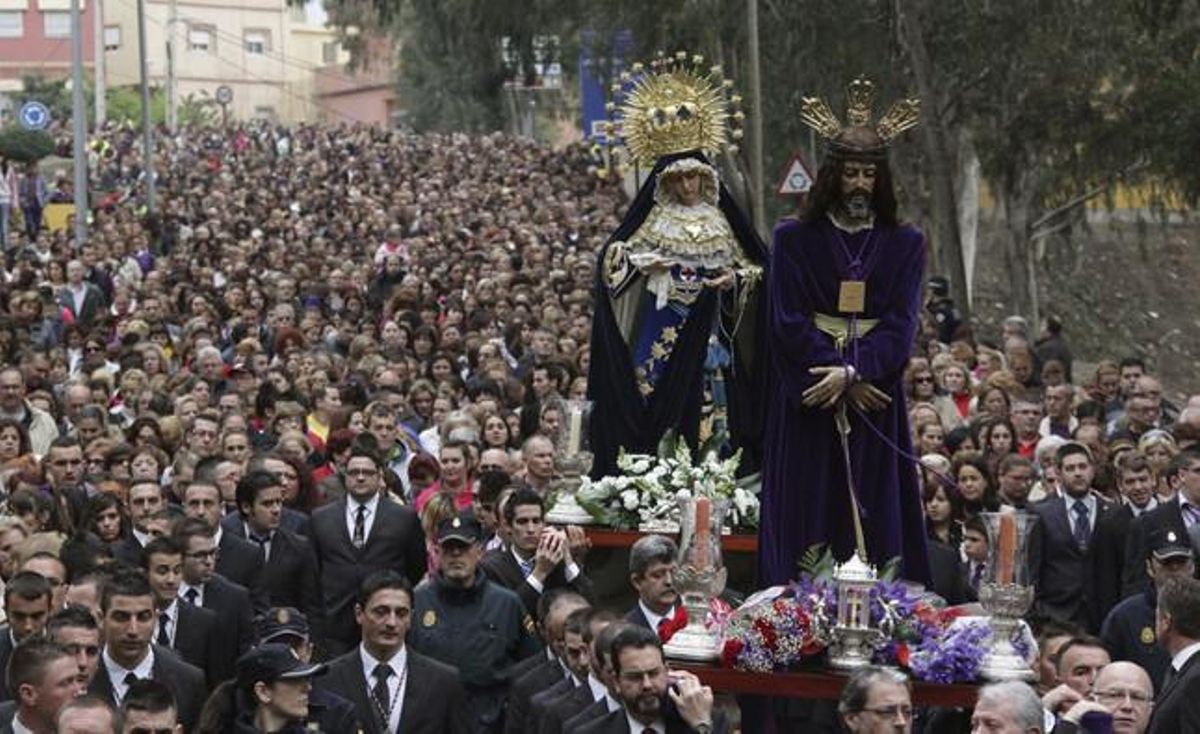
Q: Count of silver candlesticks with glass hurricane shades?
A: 3